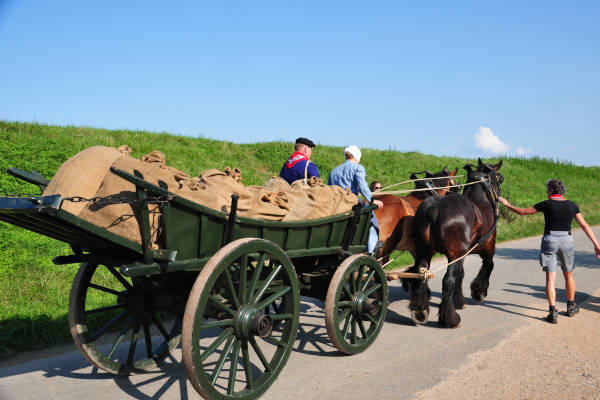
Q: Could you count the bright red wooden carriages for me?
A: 0